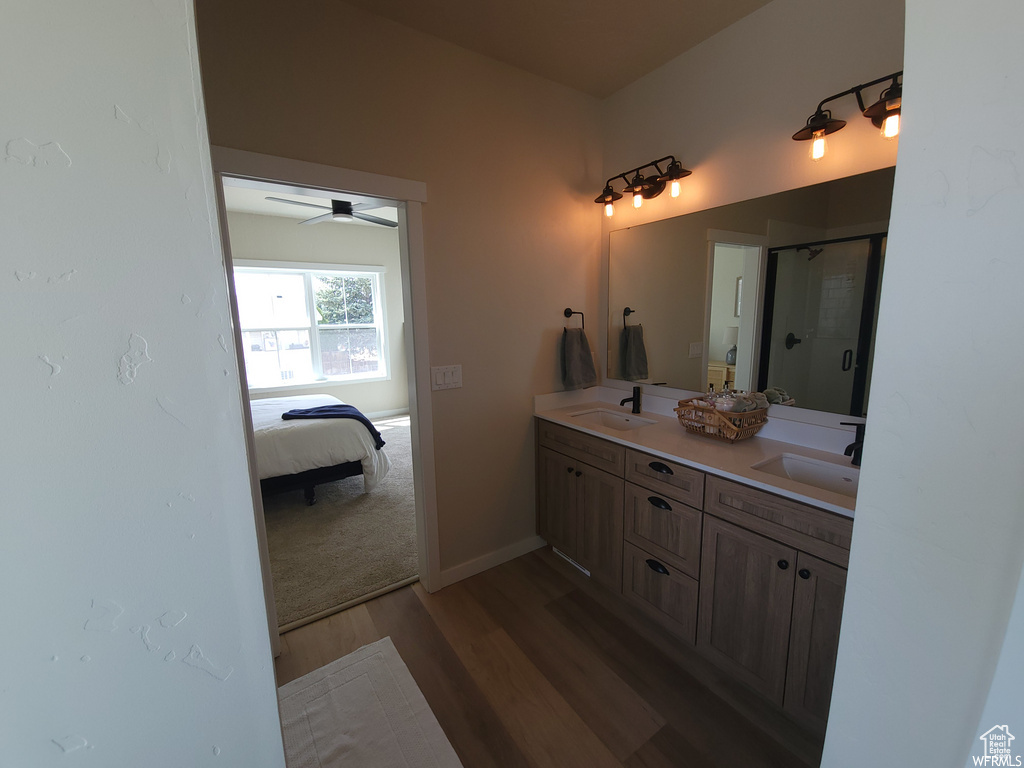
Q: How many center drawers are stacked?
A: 3